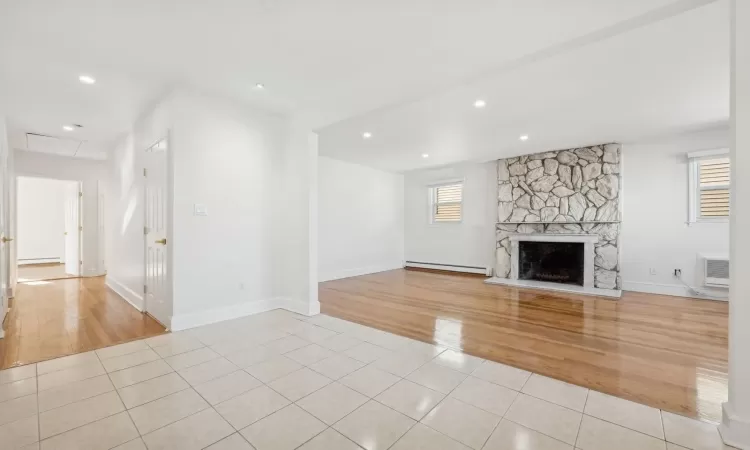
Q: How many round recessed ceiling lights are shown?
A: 7